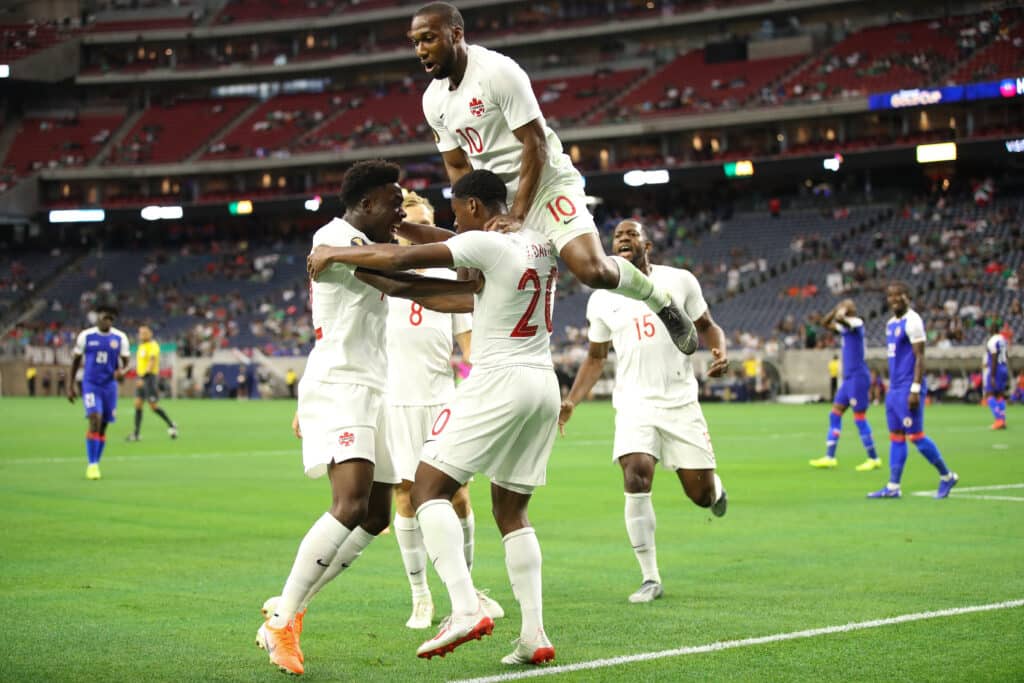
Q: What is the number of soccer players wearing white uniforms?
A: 5